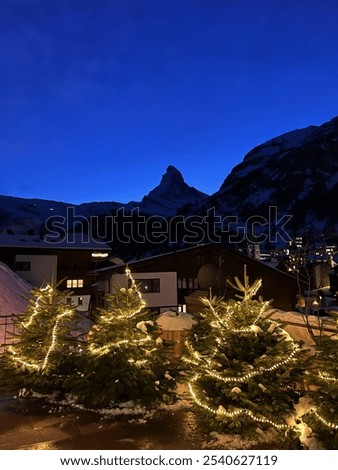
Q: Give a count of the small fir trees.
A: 4